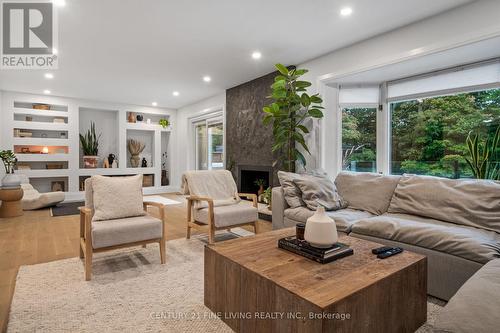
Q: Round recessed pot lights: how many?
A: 9